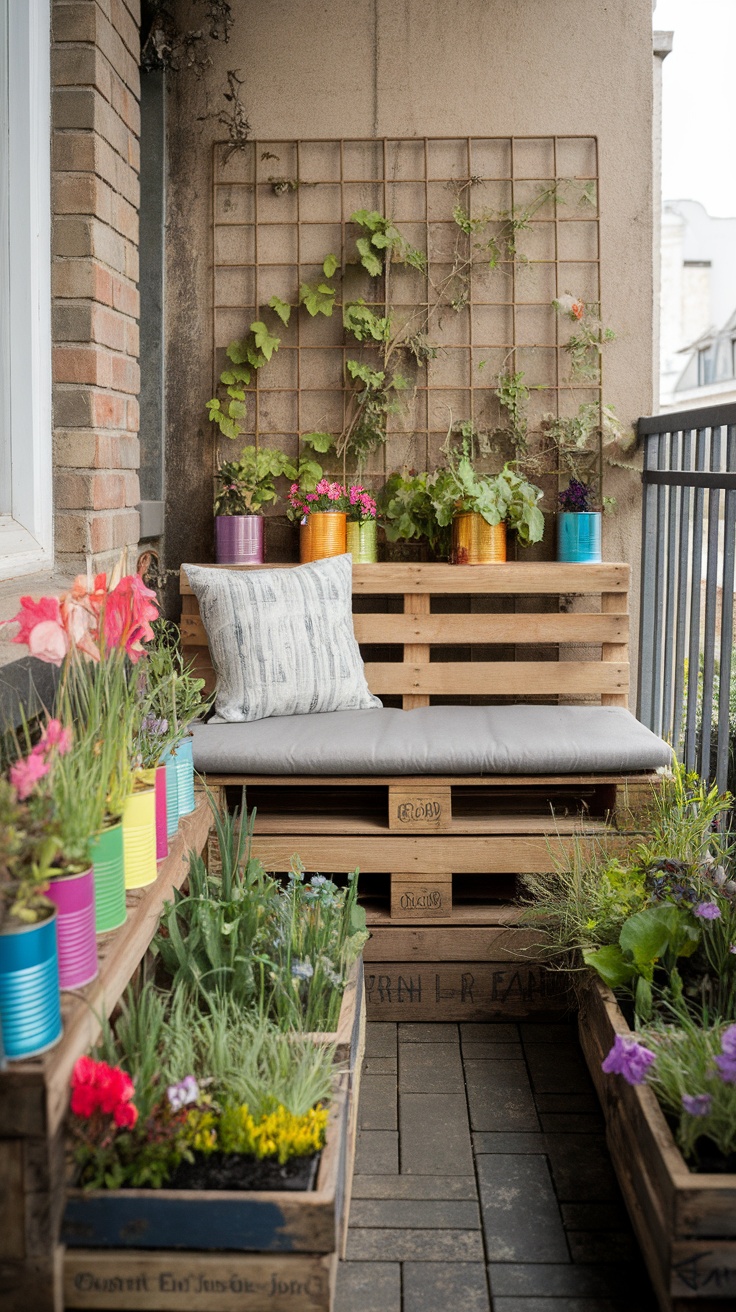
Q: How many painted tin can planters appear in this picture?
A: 12